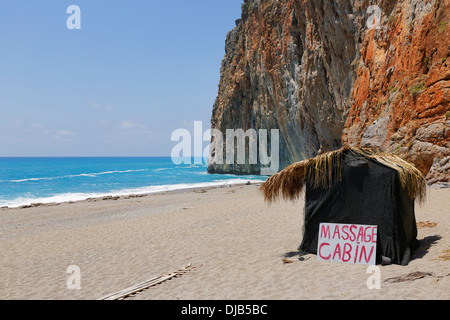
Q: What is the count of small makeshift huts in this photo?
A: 1